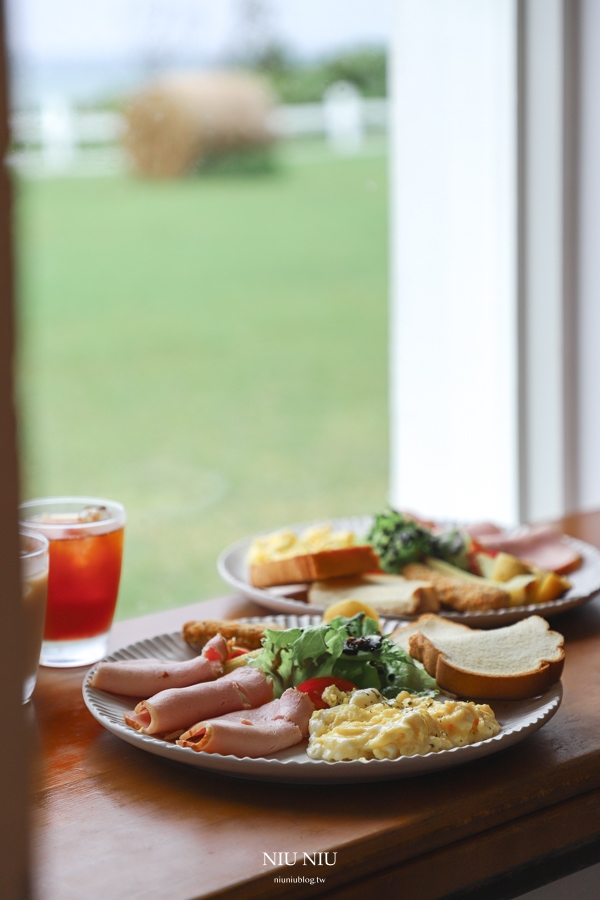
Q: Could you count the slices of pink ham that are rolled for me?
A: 3